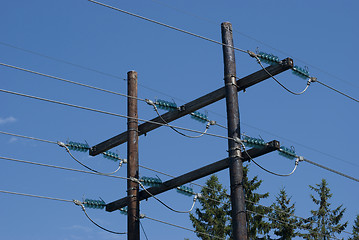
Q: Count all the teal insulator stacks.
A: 12